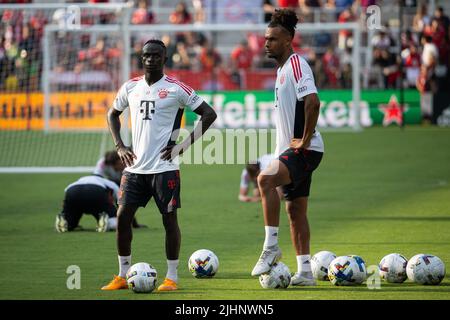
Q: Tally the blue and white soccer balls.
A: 7